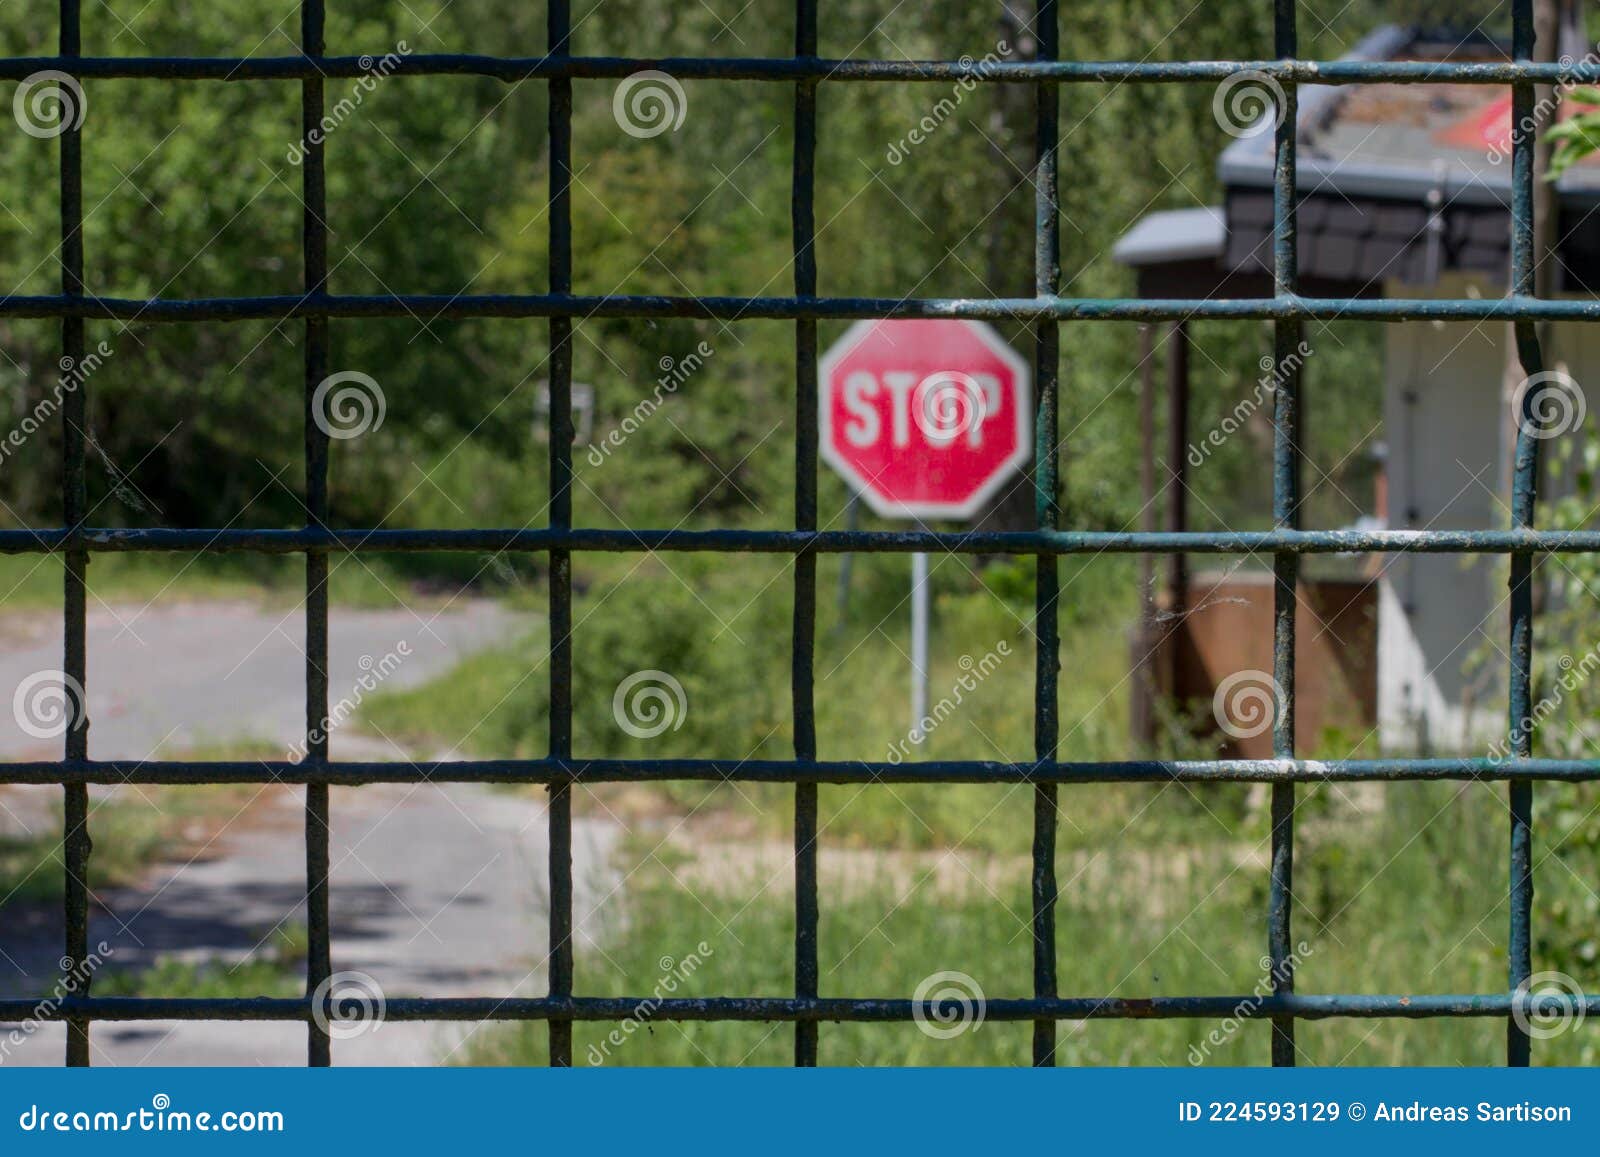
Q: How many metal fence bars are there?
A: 12